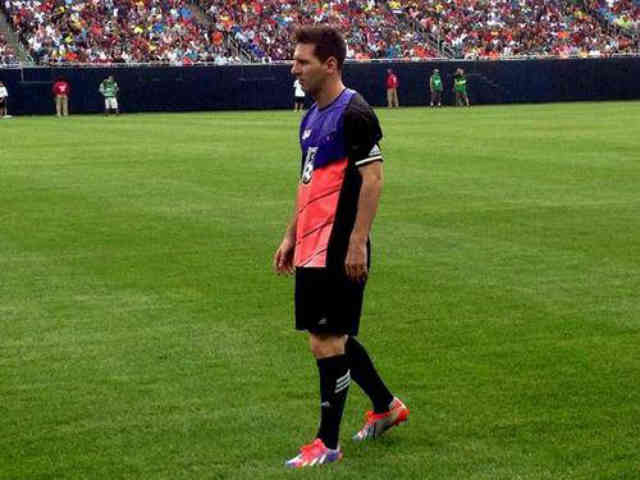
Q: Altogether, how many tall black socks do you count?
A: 2